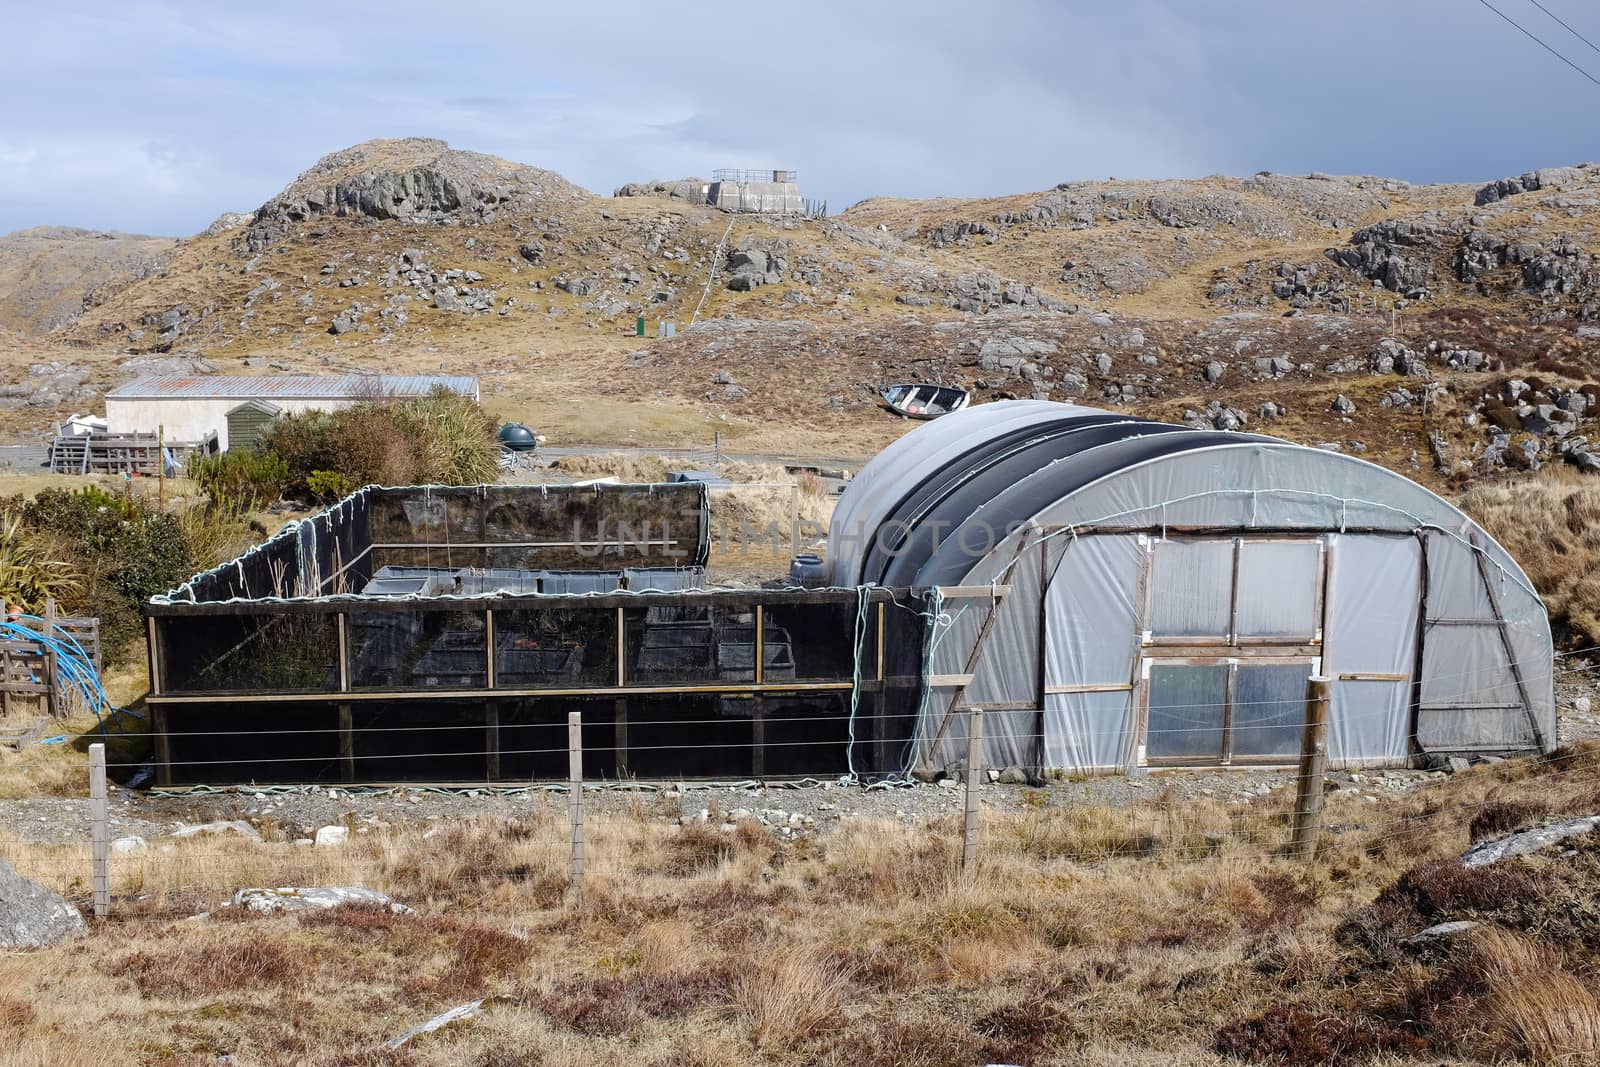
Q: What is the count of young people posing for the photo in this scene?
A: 0